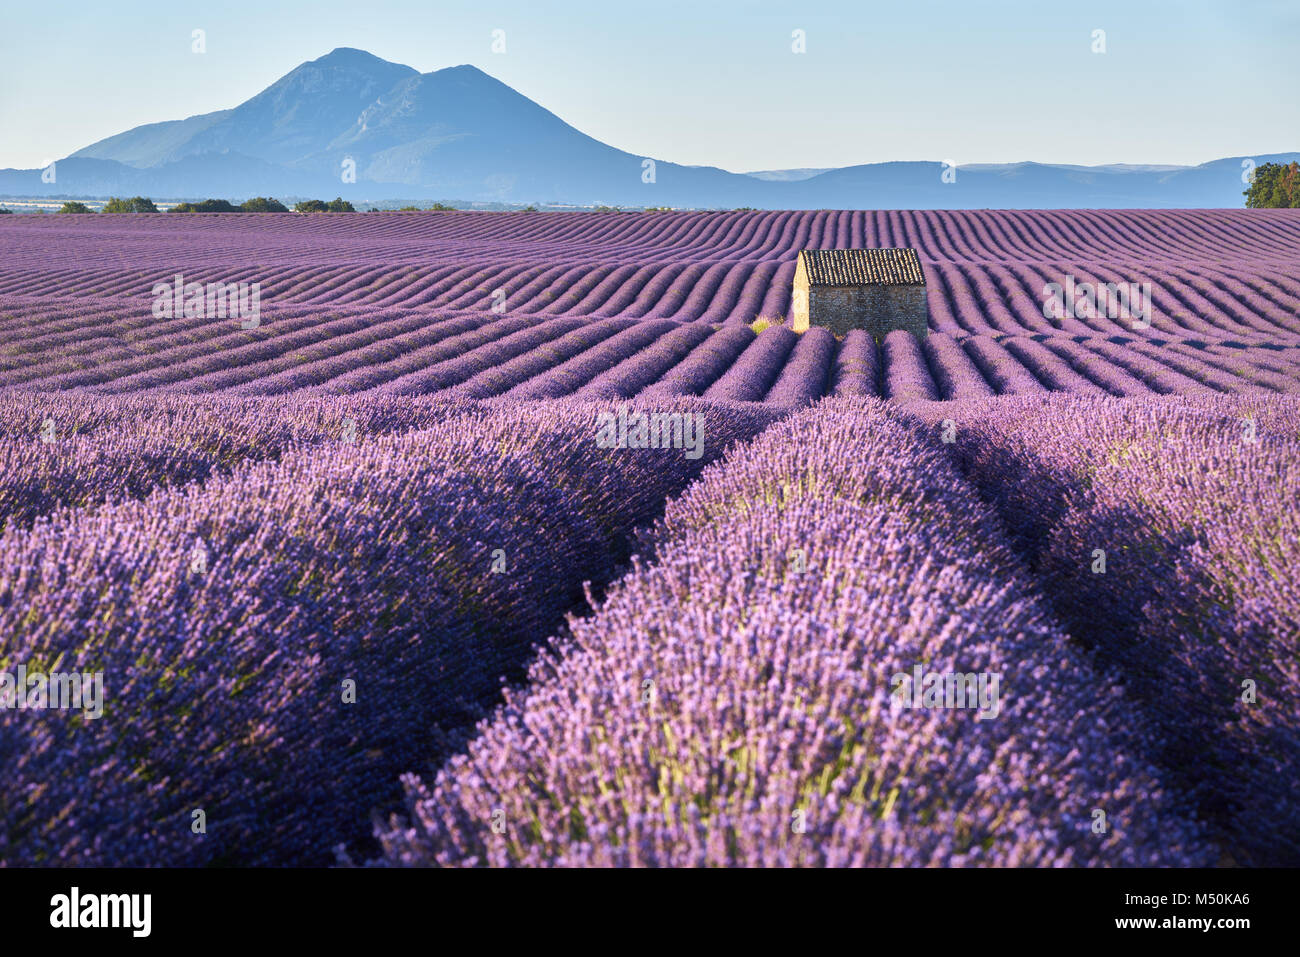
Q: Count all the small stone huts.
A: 1